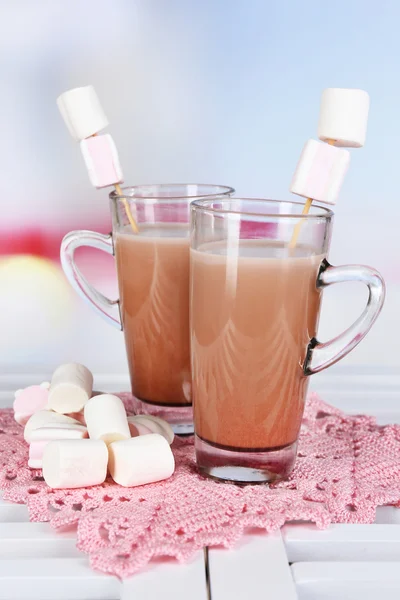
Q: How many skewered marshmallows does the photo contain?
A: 4